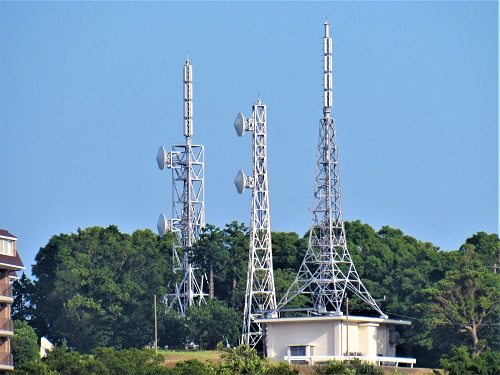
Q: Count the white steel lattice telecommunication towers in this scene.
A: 3